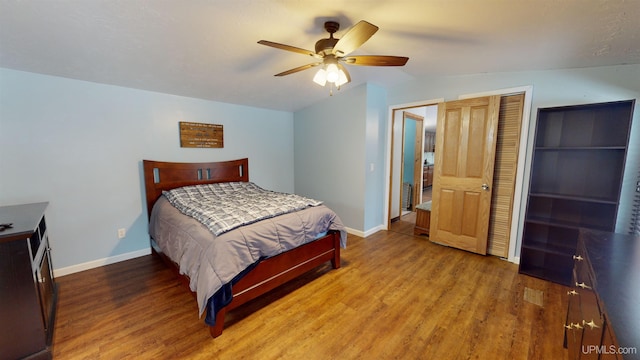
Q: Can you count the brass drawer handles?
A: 6